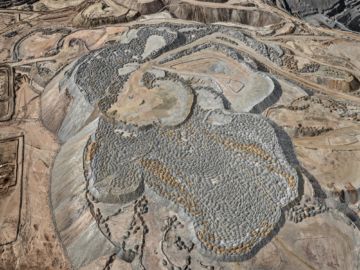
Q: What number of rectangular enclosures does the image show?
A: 2